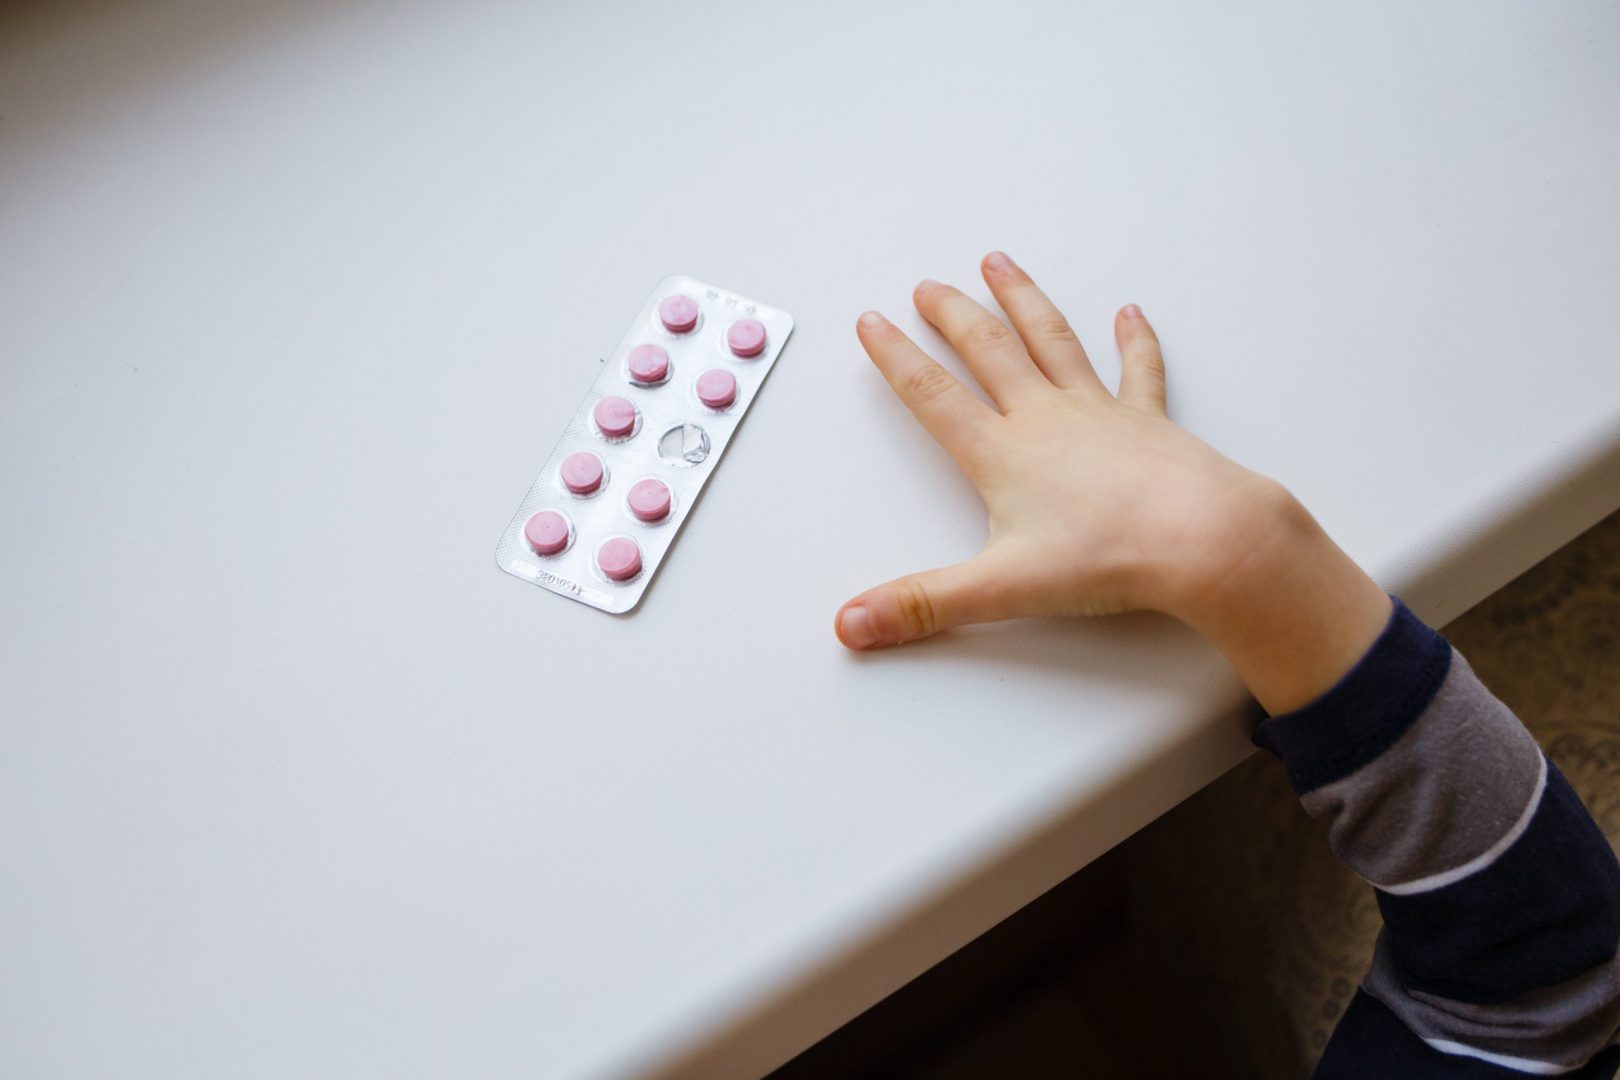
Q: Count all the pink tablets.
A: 9